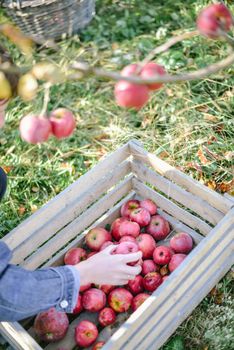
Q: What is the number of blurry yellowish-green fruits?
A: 2